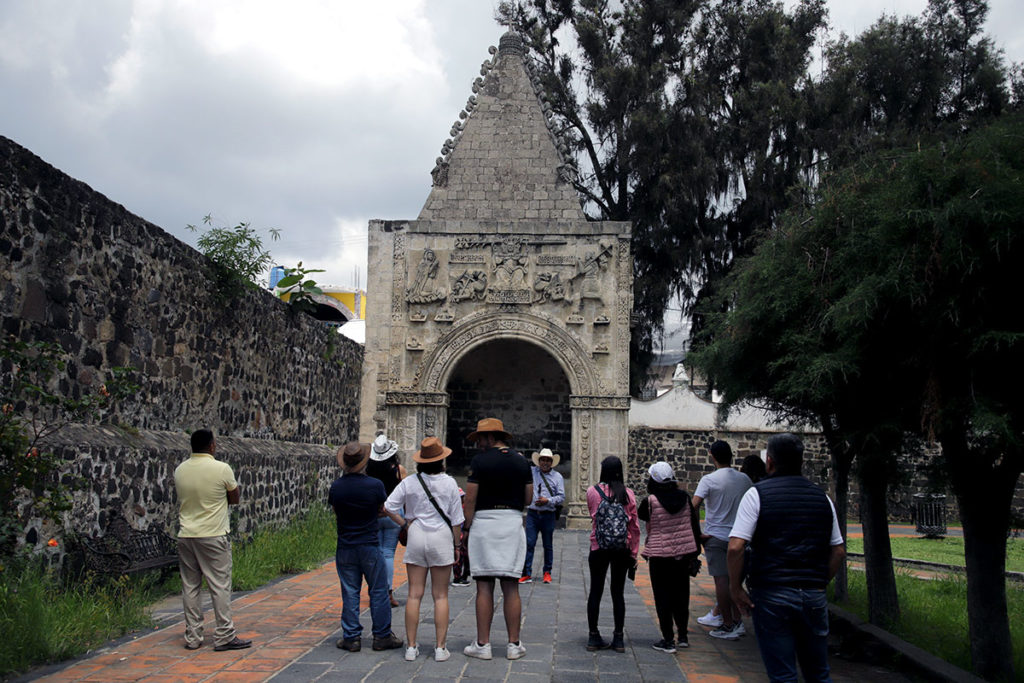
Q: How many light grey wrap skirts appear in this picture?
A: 1